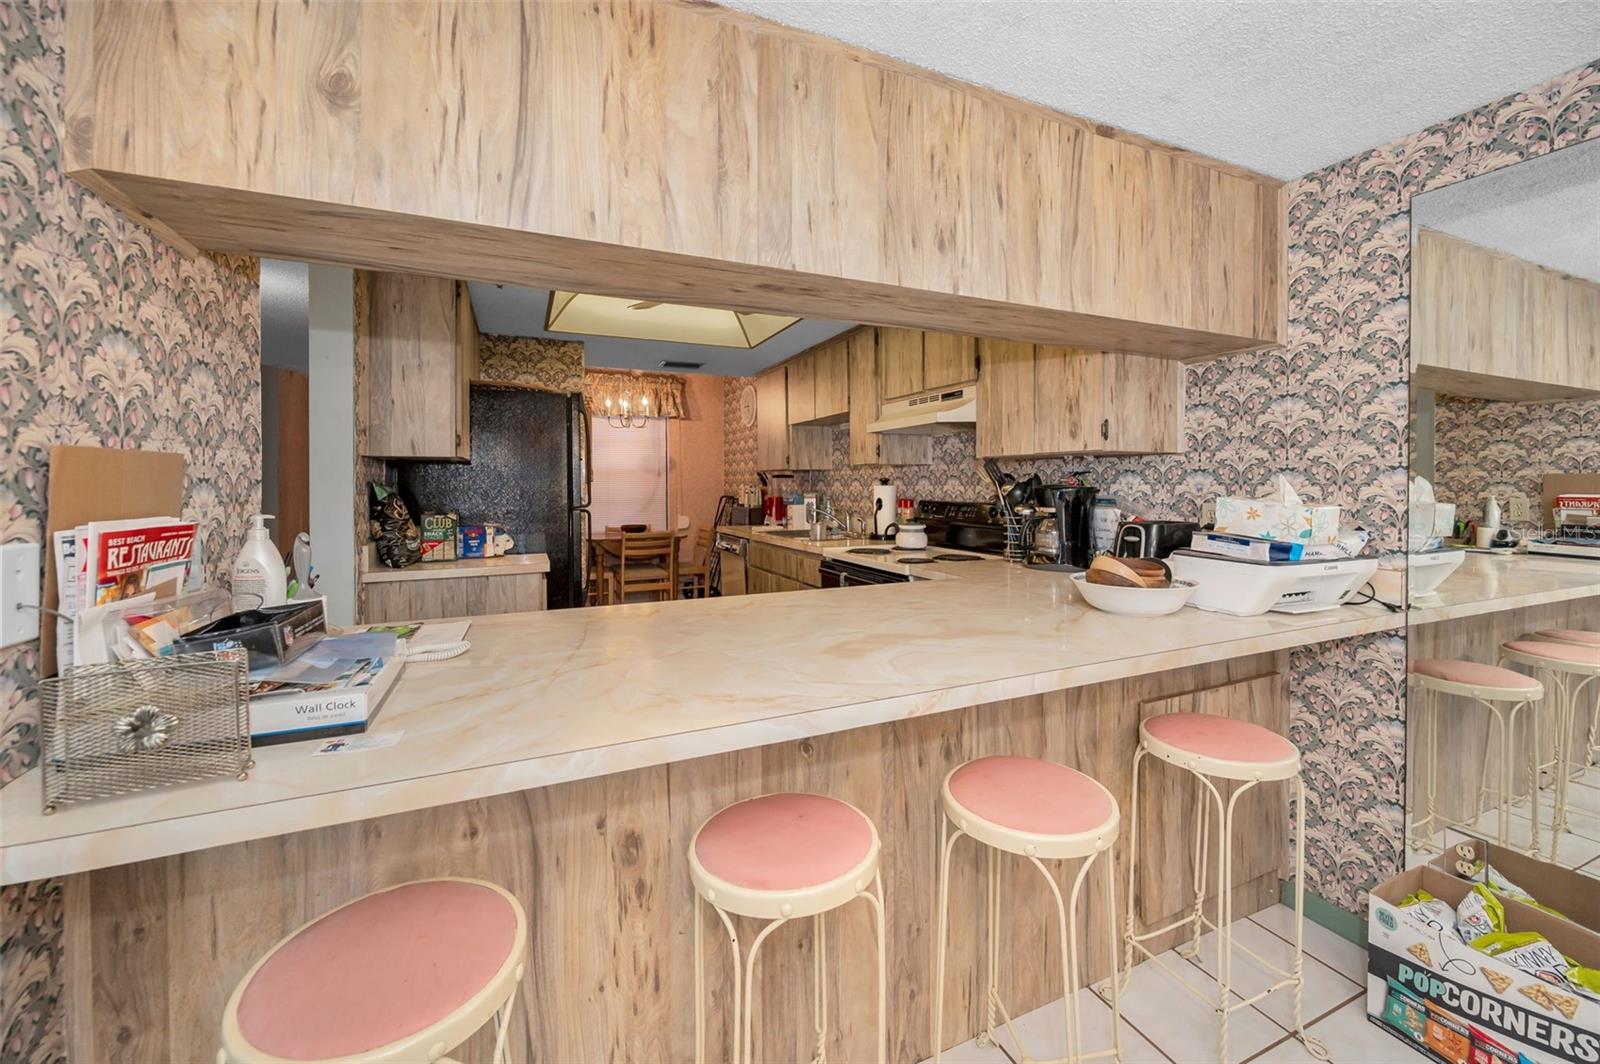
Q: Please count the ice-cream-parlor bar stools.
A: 4